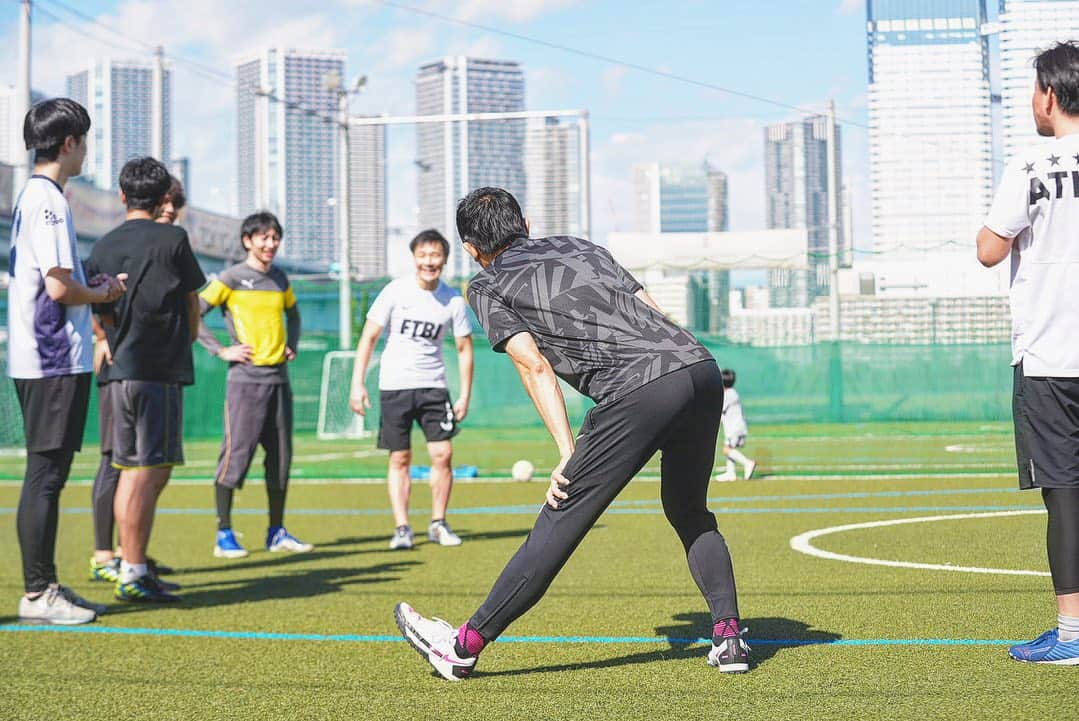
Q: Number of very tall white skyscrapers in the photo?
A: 2